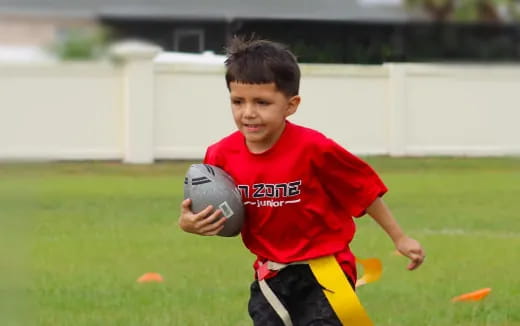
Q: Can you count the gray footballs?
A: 1